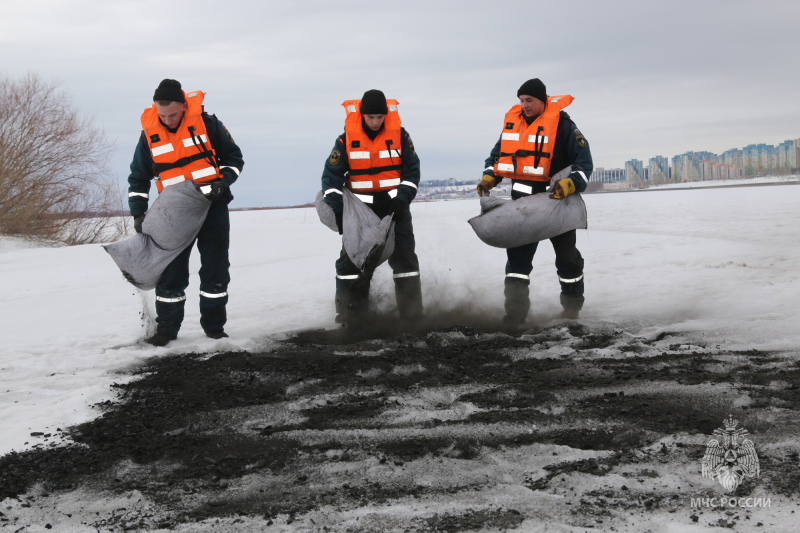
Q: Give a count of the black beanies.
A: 3